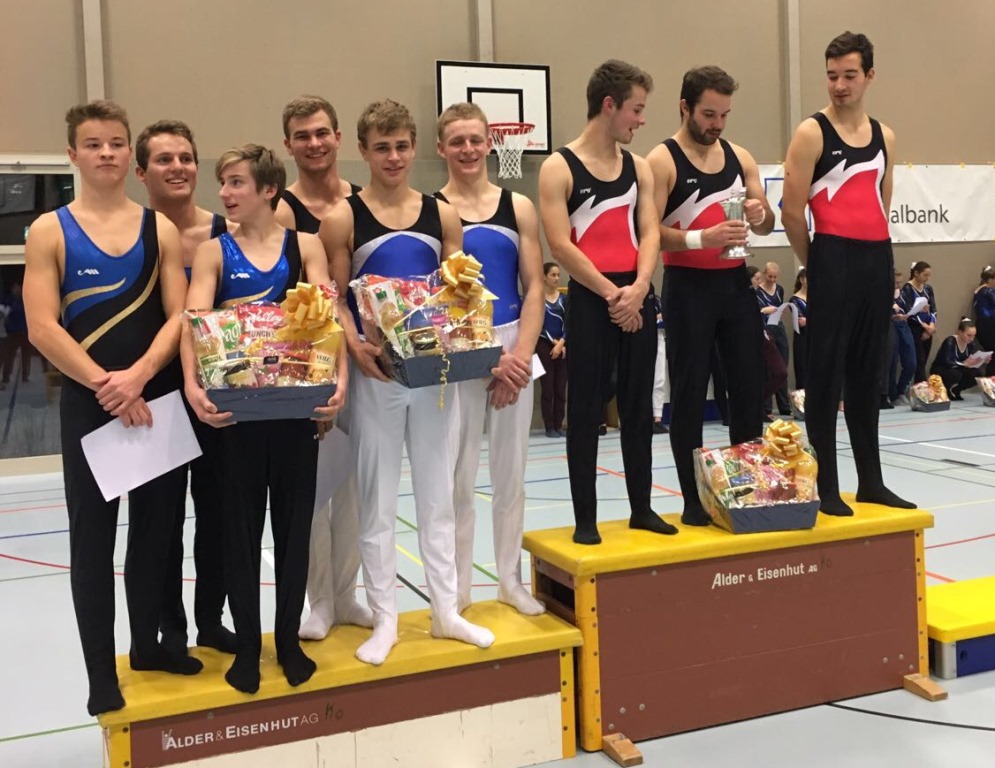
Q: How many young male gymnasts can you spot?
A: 9